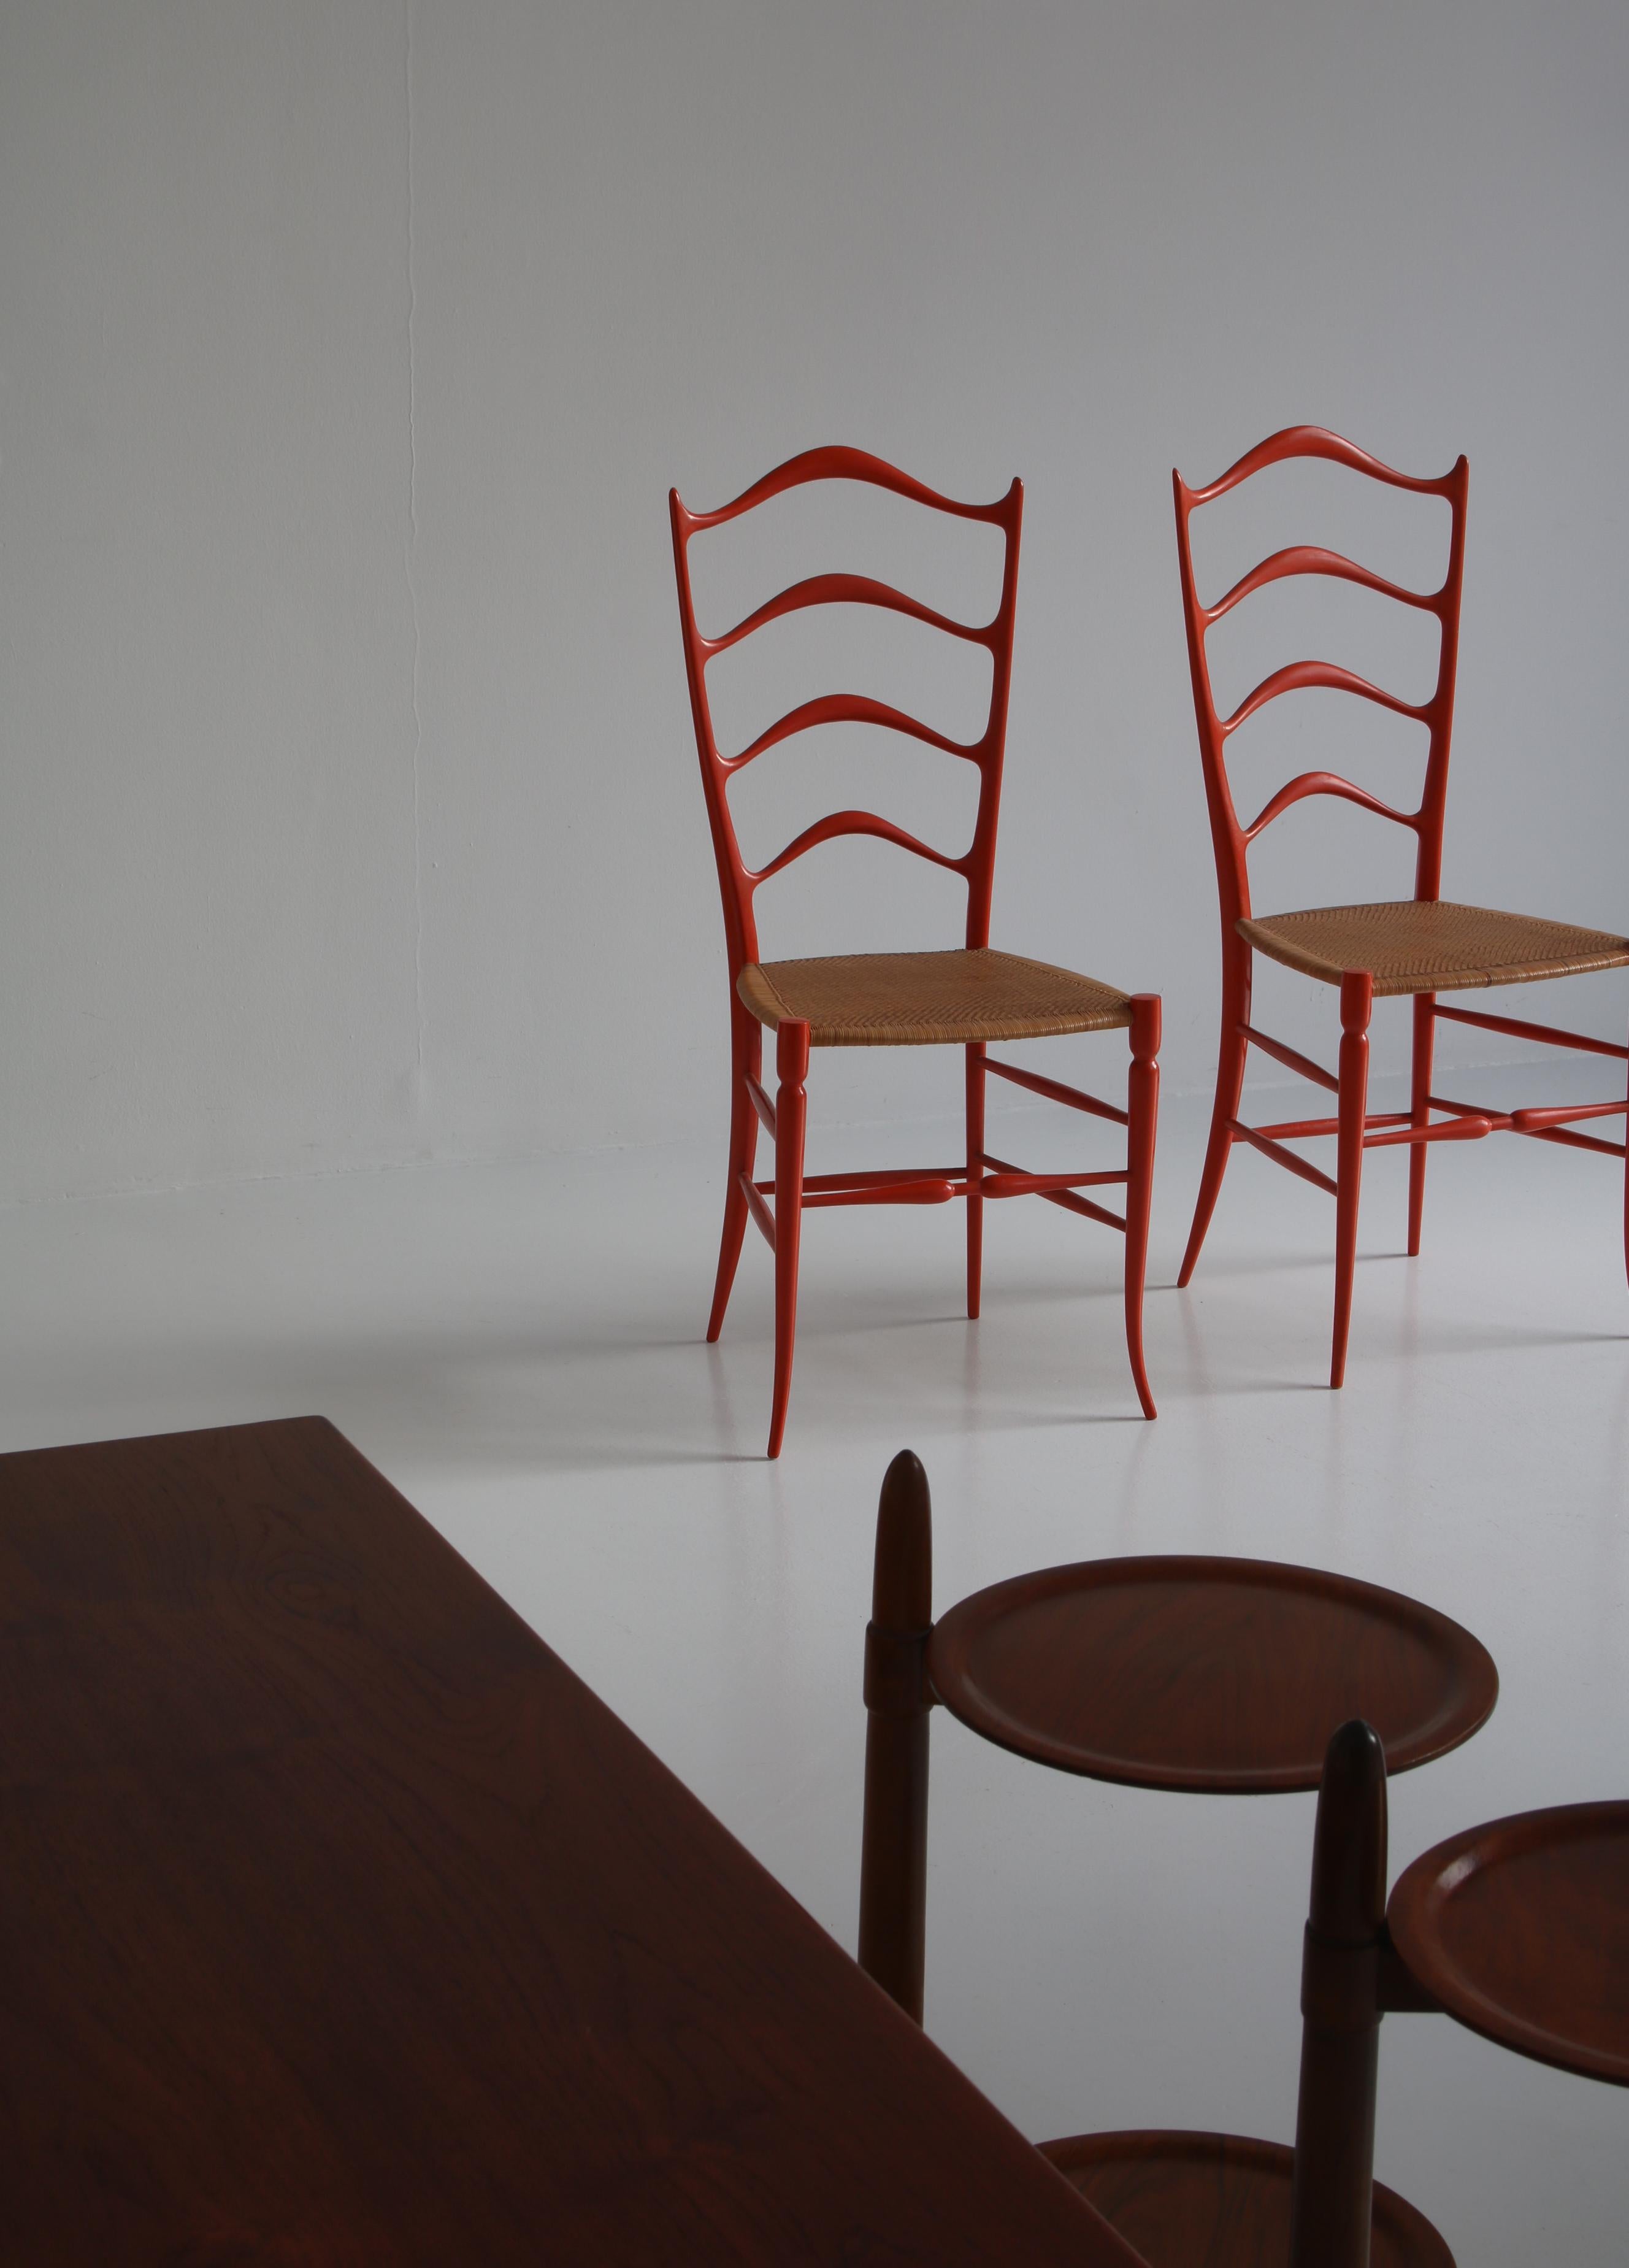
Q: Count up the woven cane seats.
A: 2